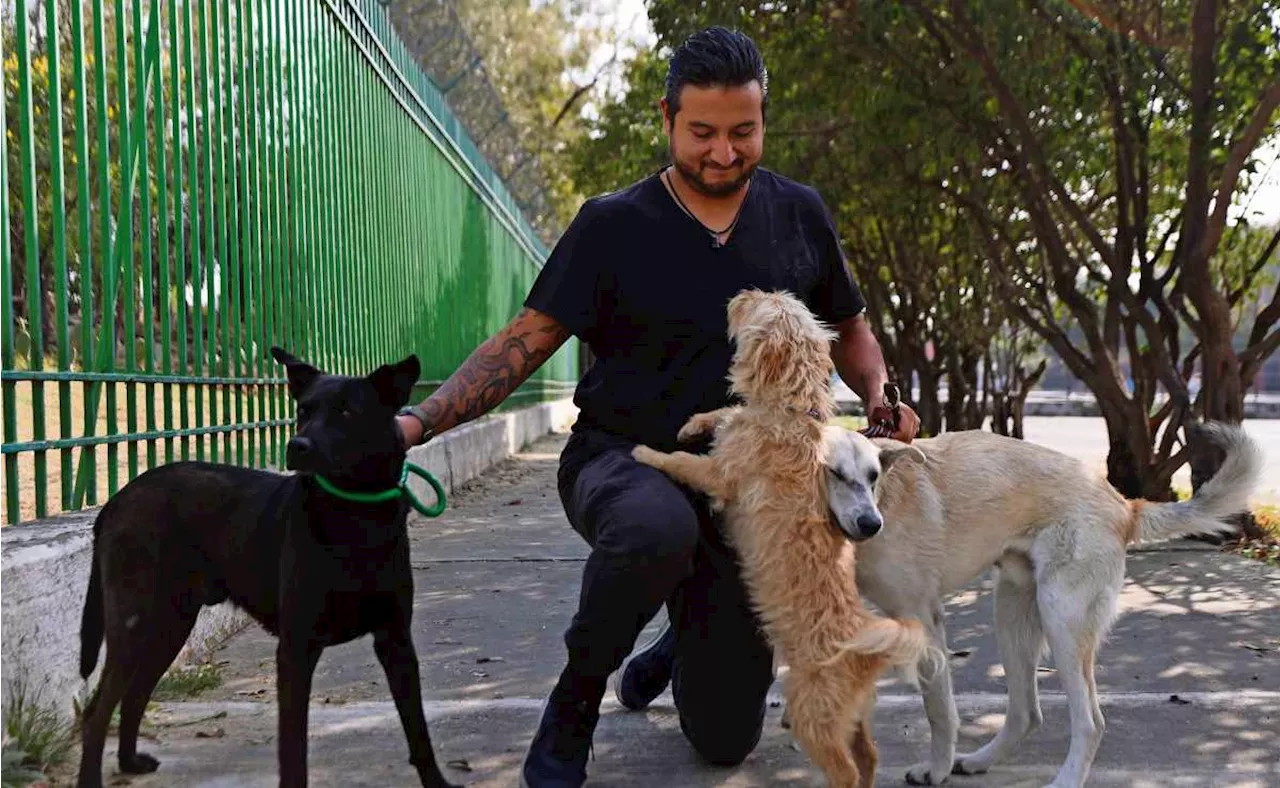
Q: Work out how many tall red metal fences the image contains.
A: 0